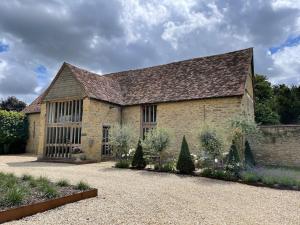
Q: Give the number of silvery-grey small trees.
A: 4